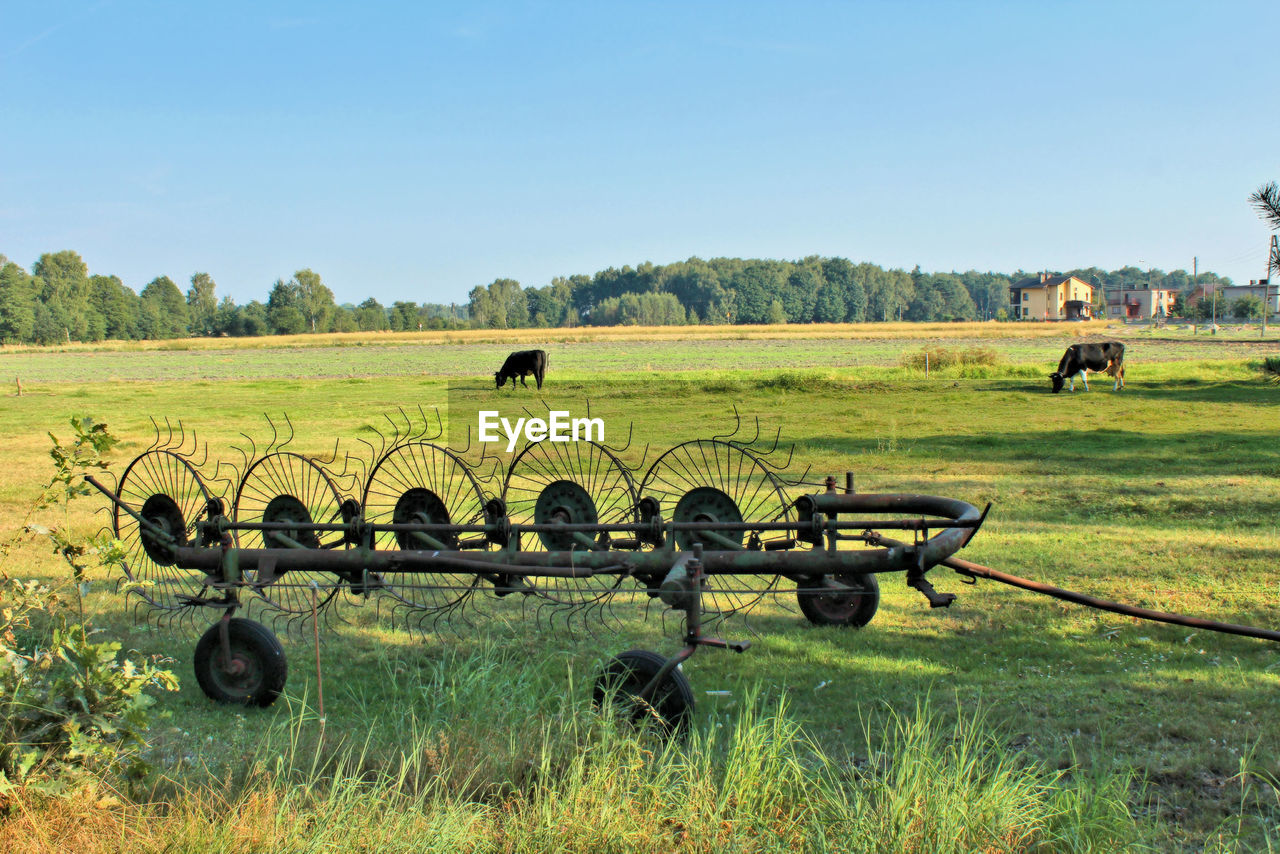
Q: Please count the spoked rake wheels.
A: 5